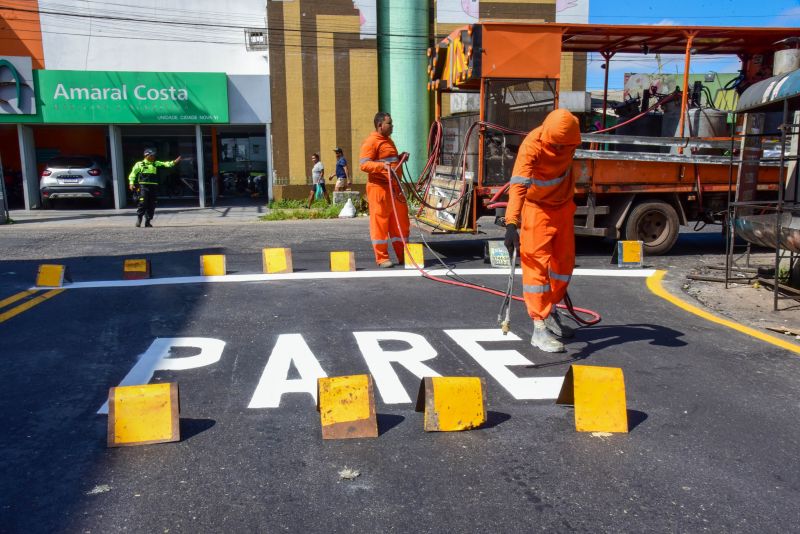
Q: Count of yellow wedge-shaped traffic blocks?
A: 11